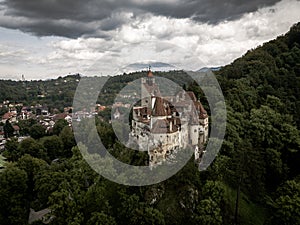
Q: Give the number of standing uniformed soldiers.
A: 0